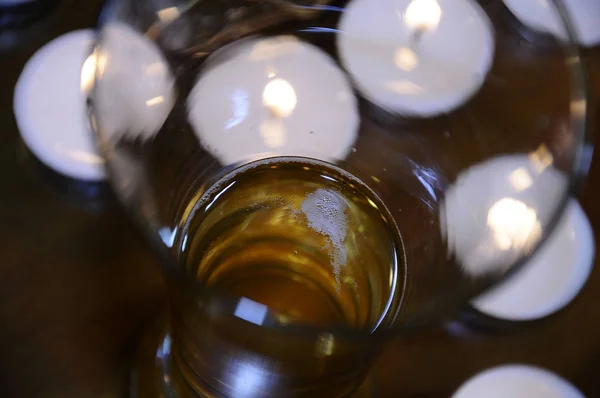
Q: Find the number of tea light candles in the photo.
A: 6